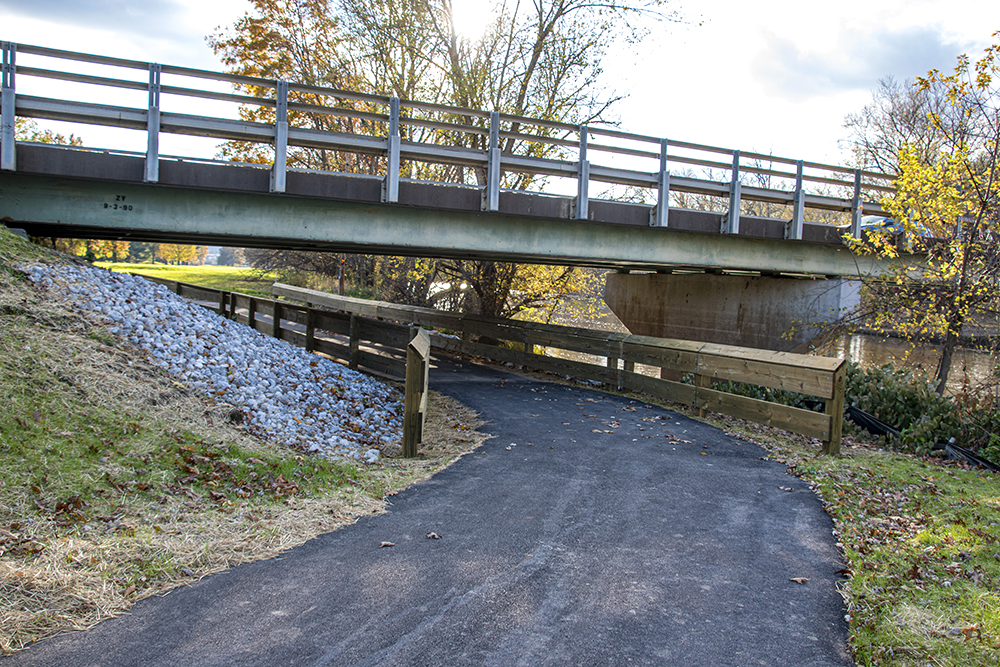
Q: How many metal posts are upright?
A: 10